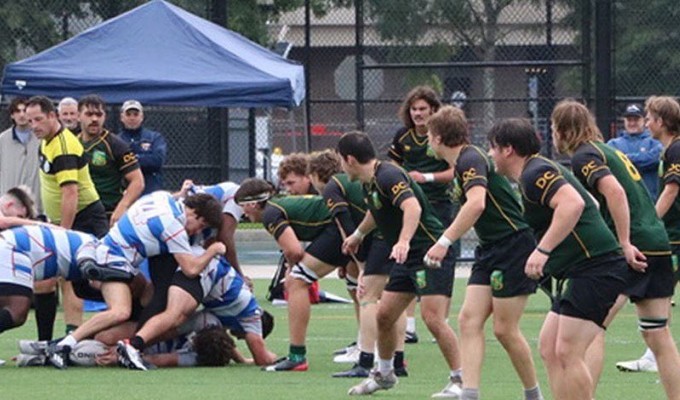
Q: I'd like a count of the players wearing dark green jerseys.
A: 10